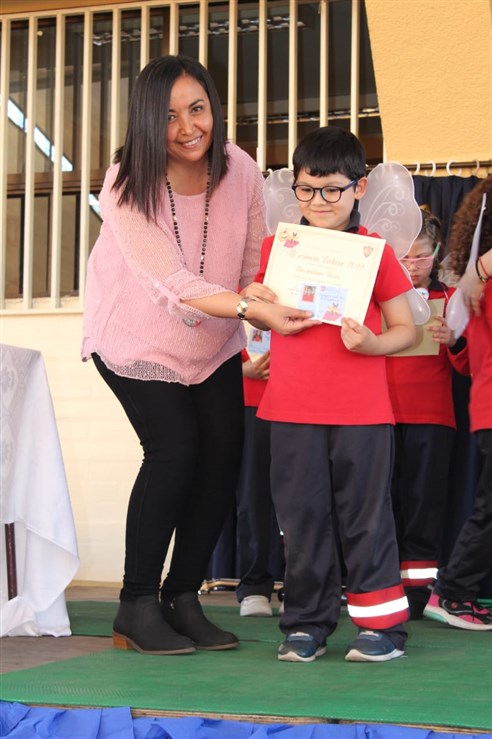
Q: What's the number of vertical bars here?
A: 13